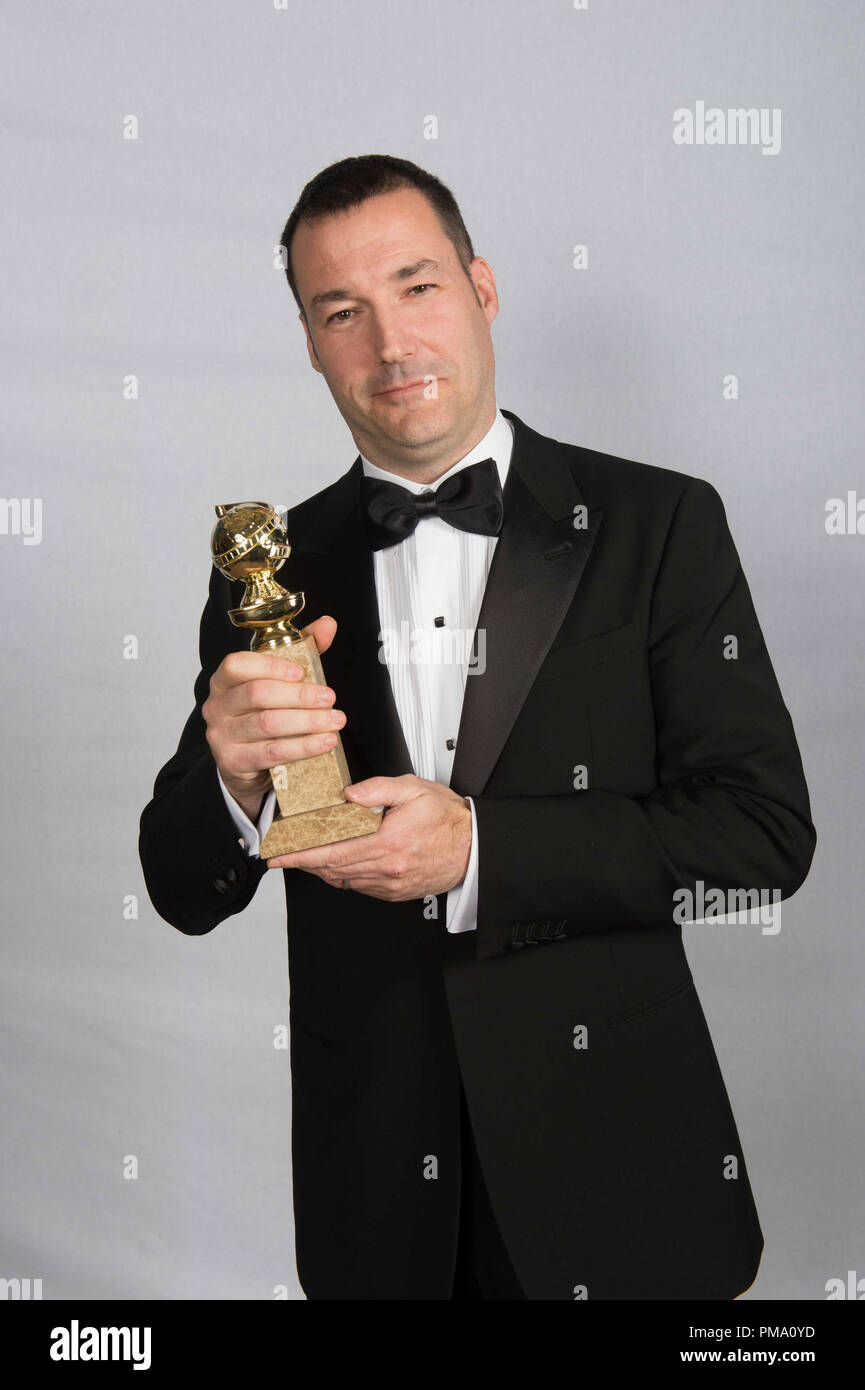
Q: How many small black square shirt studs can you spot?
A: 2